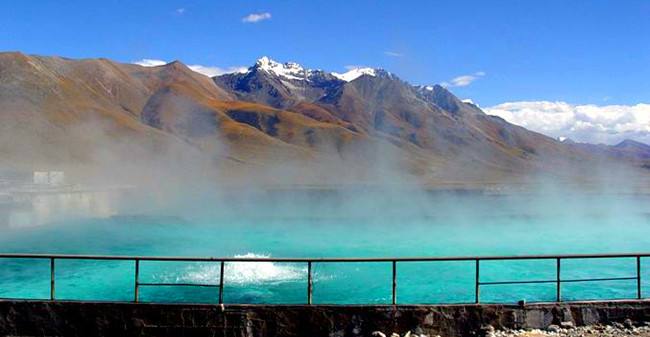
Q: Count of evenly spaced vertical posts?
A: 8